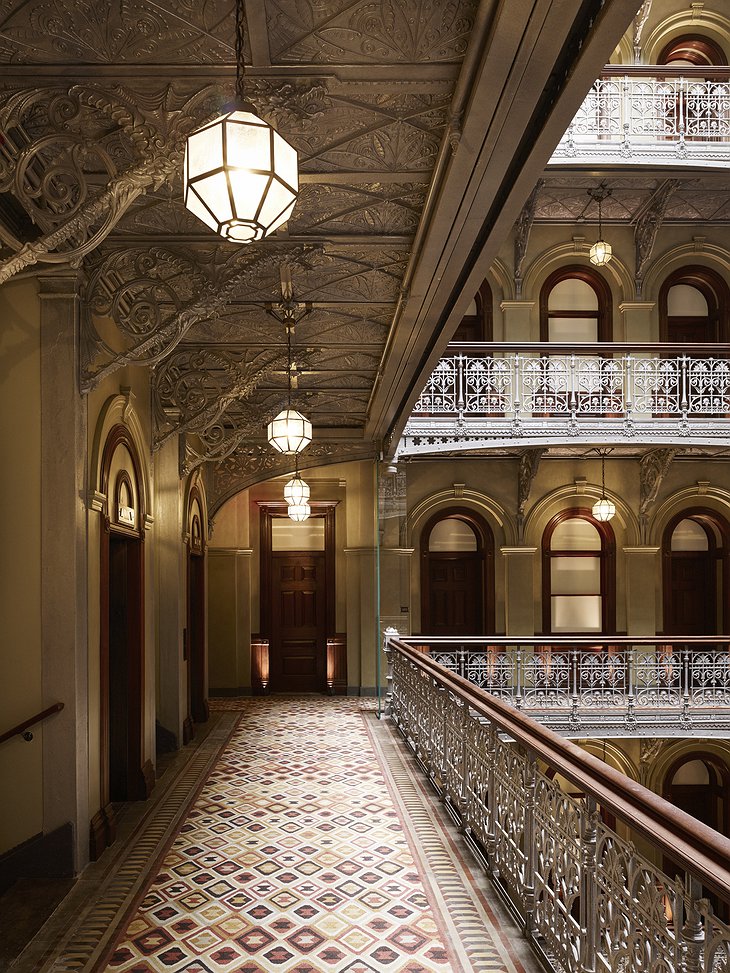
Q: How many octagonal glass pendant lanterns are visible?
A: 6